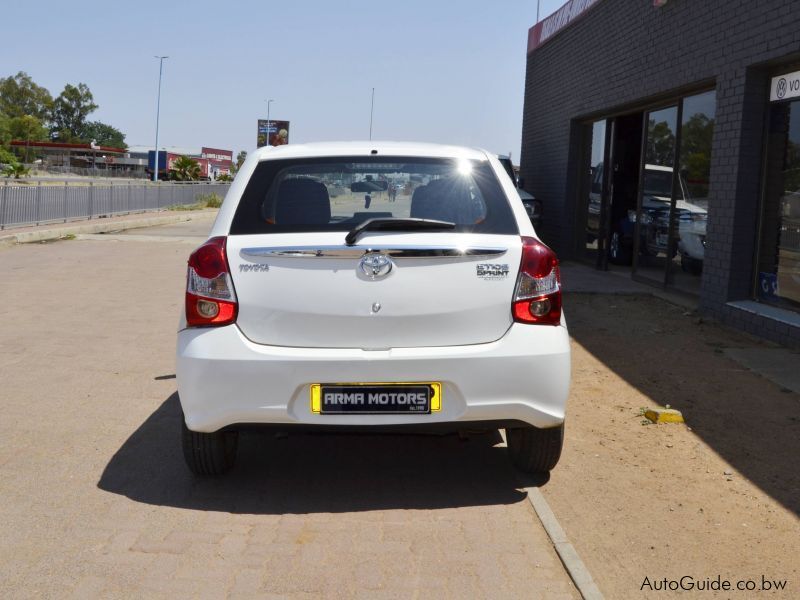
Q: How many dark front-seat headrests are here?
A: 2